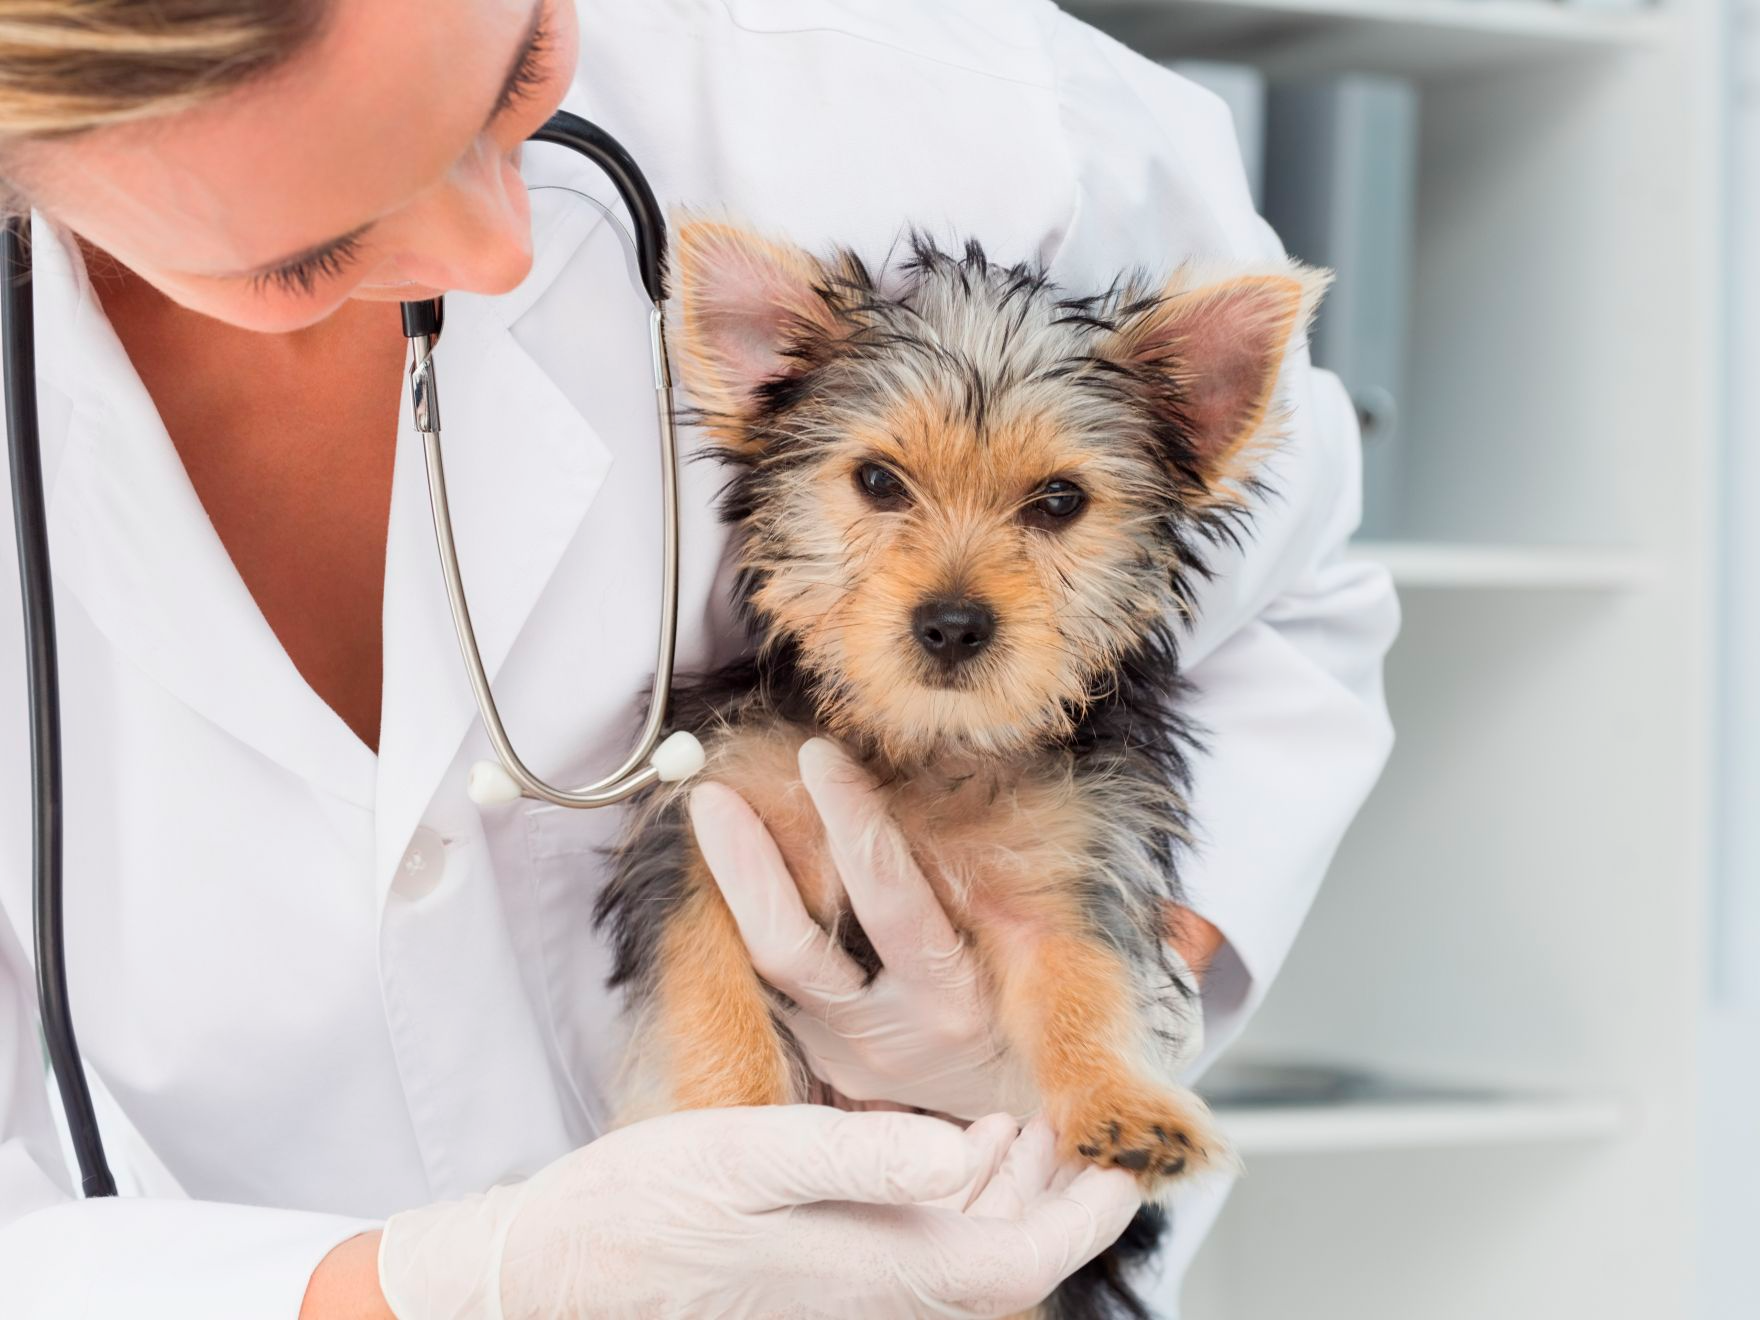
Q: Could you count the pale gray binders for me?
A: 2